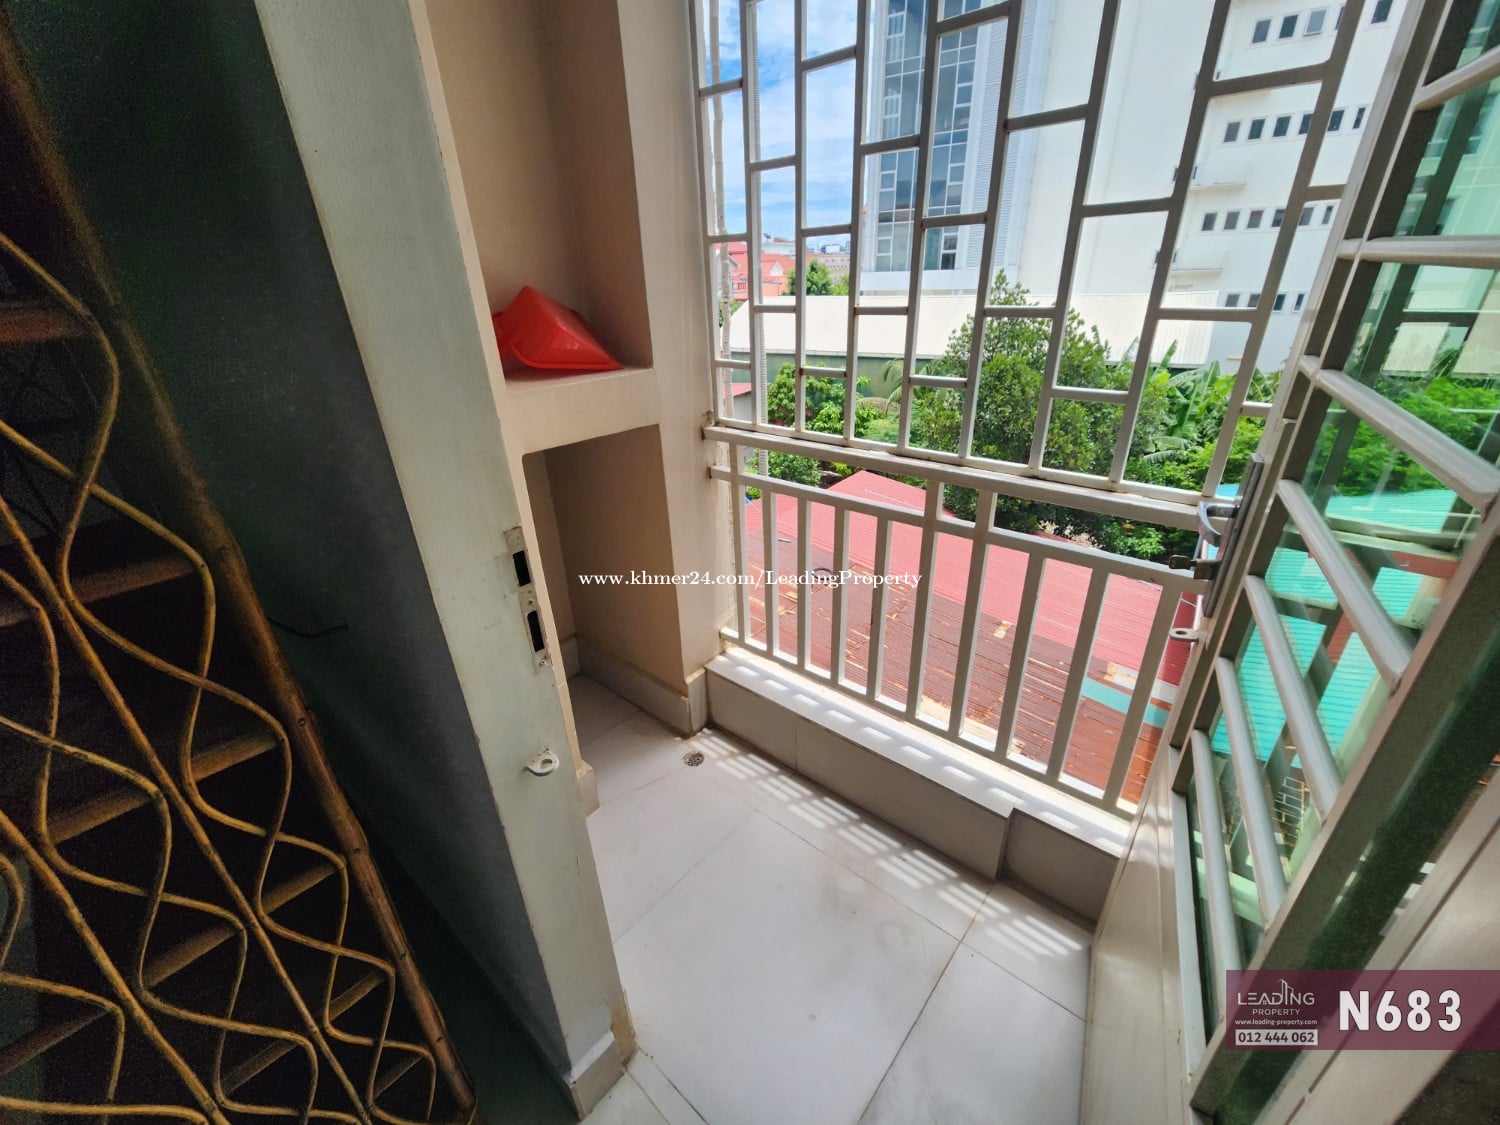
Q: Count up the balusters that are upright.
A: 10